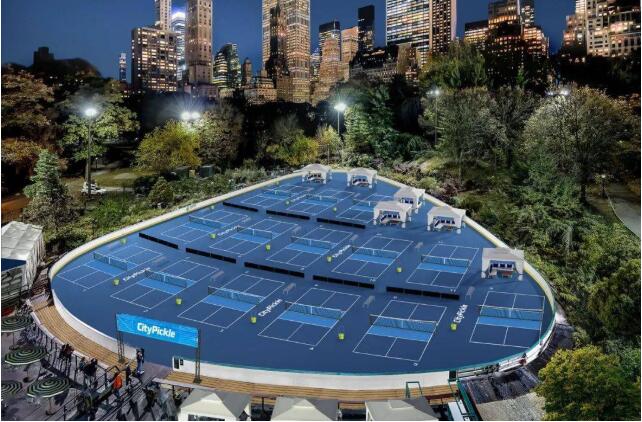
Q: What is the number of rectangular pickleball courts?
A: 14